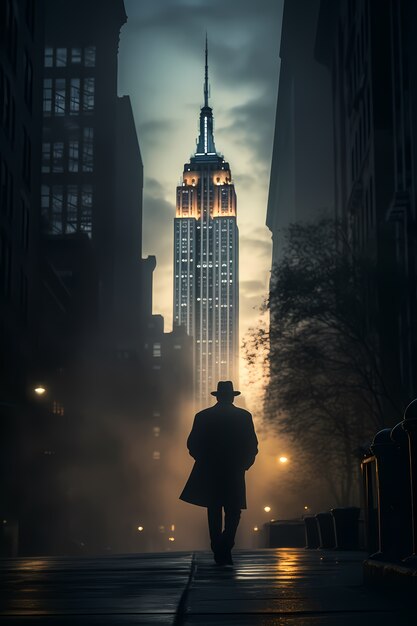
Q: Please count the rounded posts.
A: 3